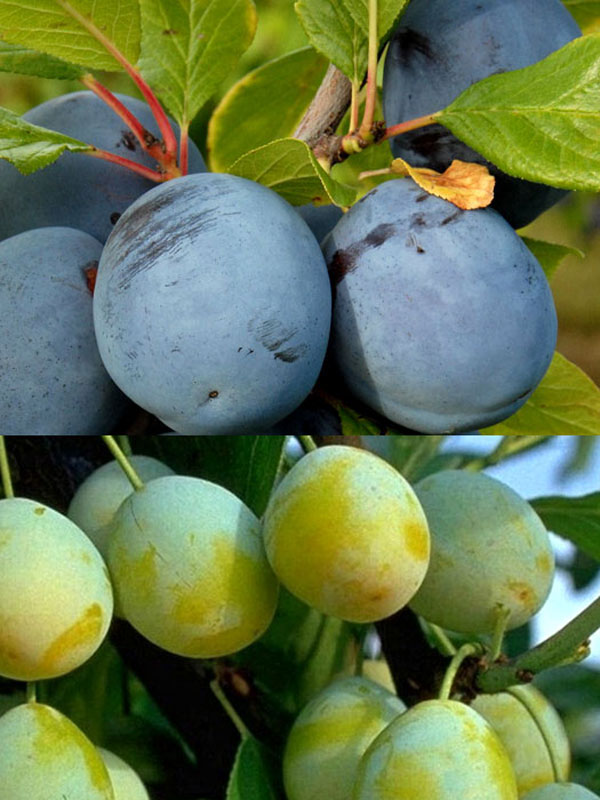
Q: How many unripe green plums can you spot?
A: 11